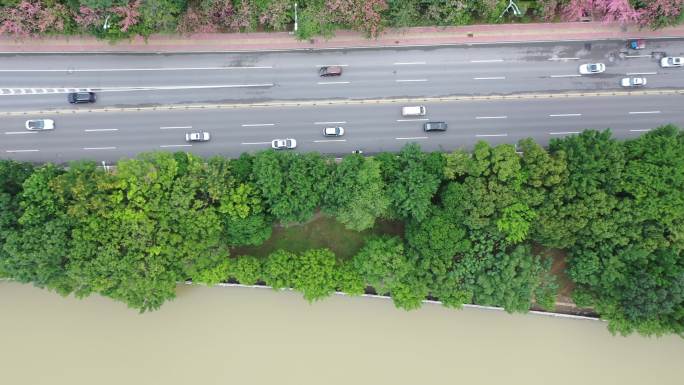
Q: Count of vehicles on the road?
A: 12